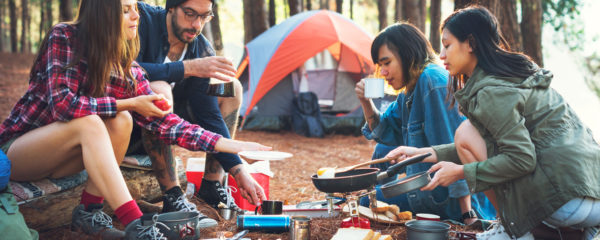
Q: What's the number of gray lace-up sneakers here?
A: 2